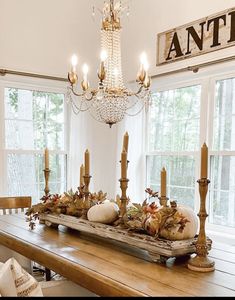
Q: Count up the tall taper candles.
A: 7